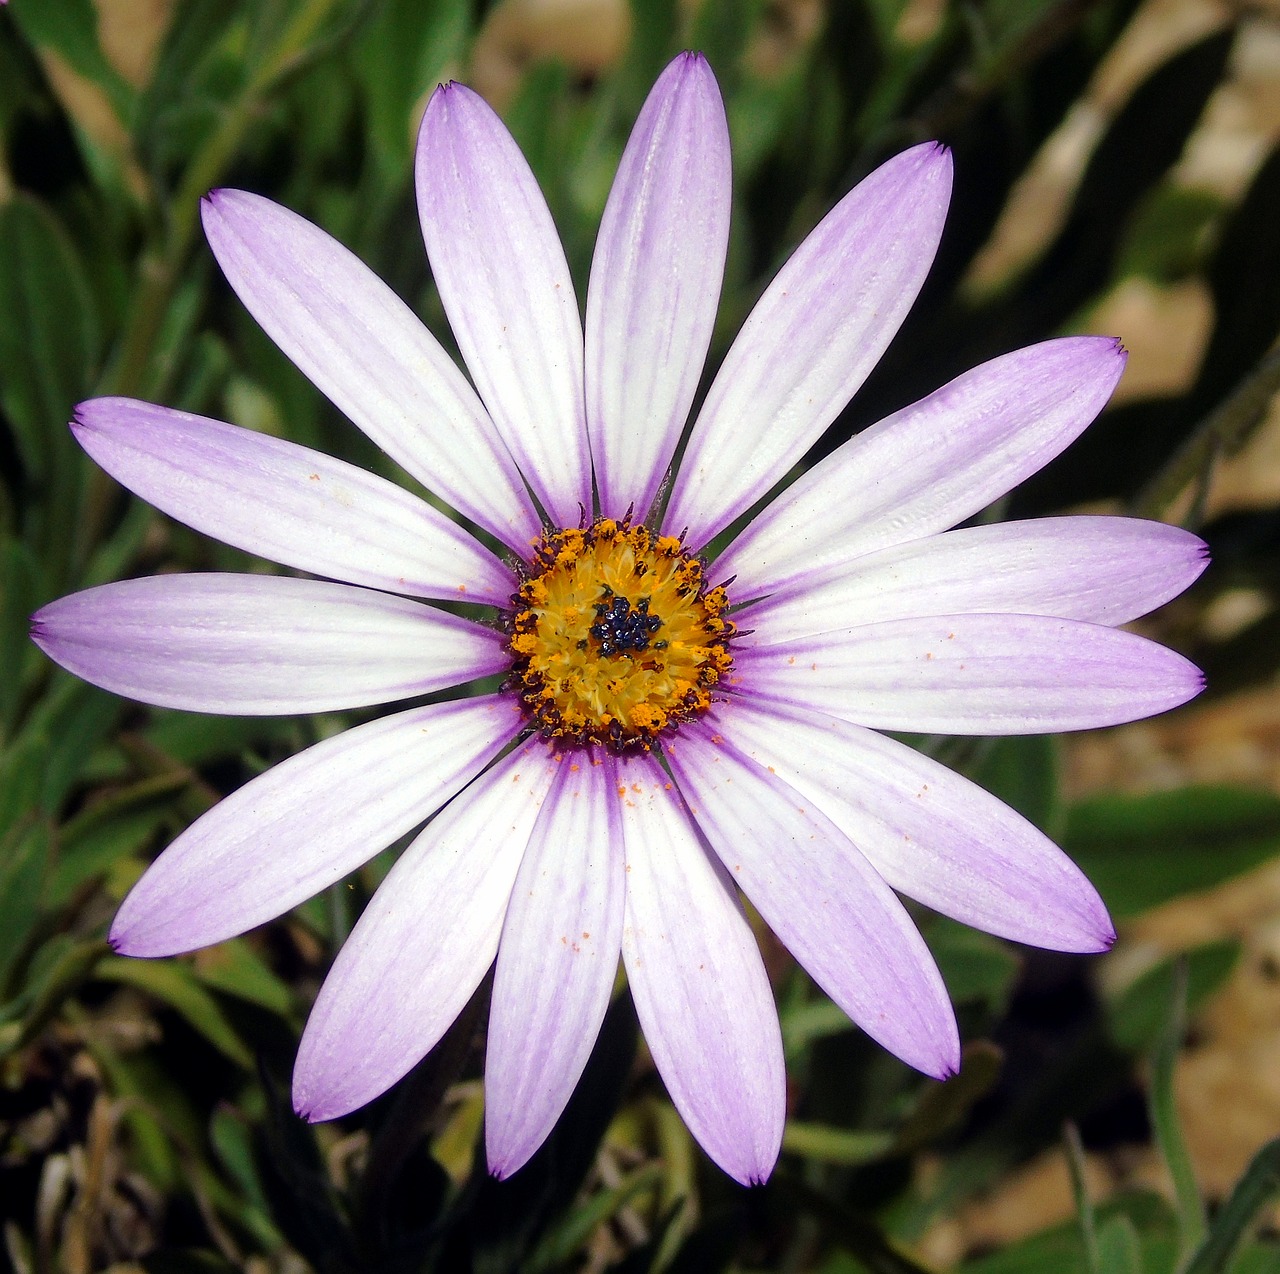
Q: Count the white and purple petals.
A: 15